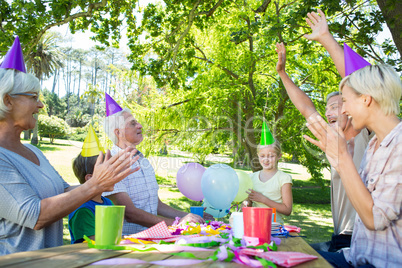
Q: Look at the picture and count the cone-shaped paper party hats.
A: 5